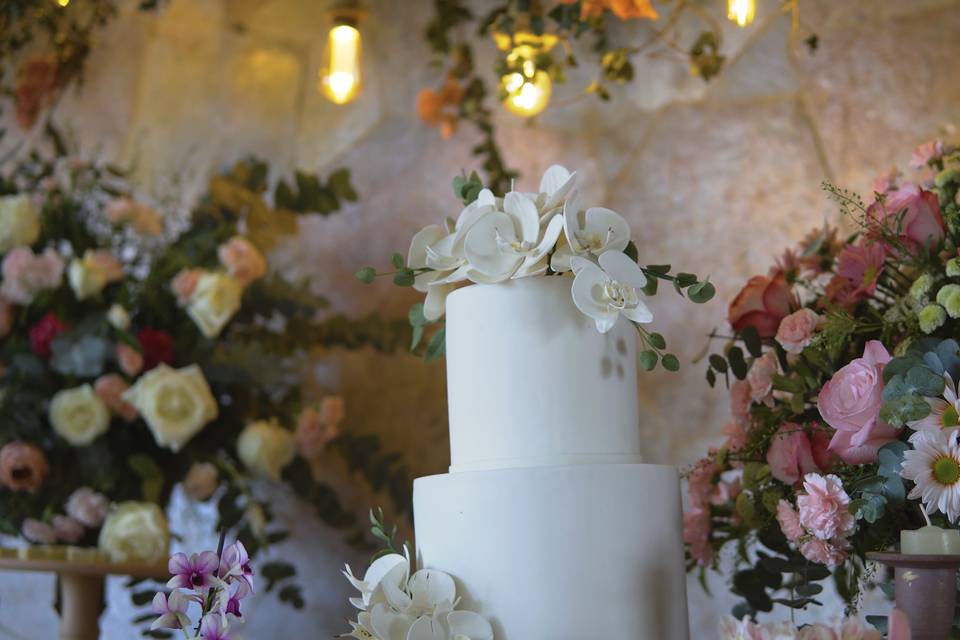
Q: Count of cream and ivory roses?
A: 7